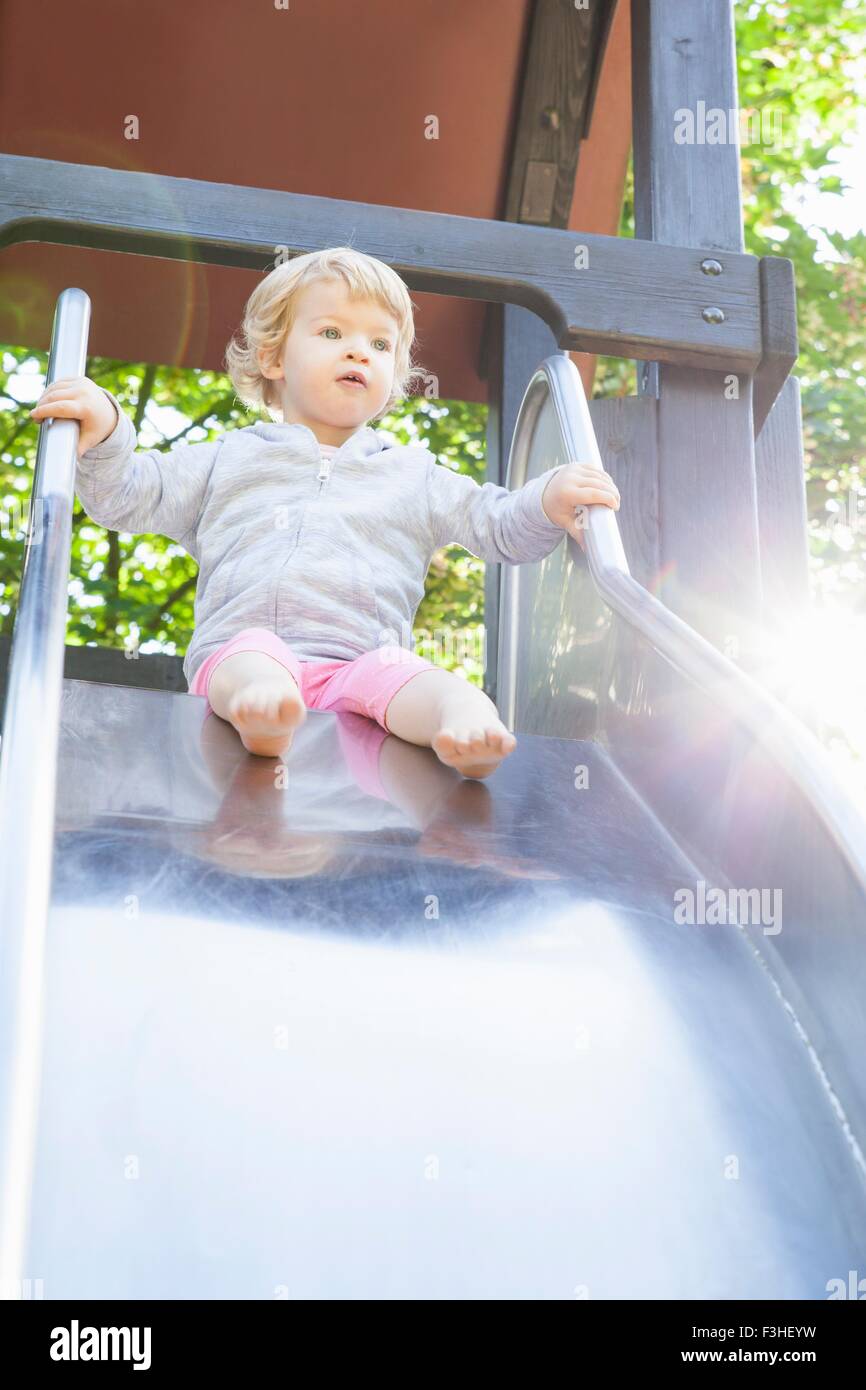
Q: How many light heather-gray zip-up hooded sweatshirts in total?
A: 1